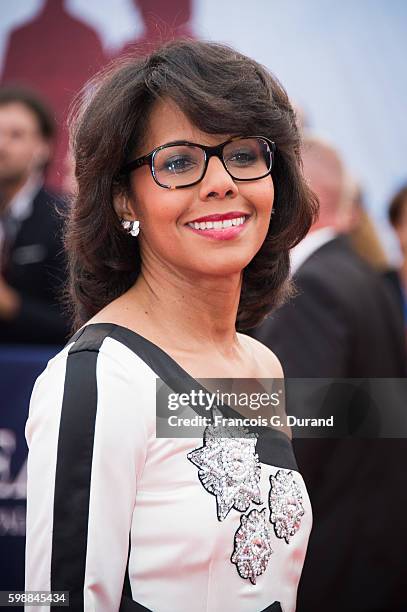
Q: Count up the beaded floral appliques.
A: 3